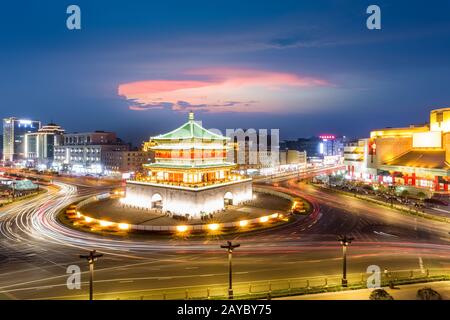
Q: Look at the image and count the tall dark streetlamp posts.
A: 3